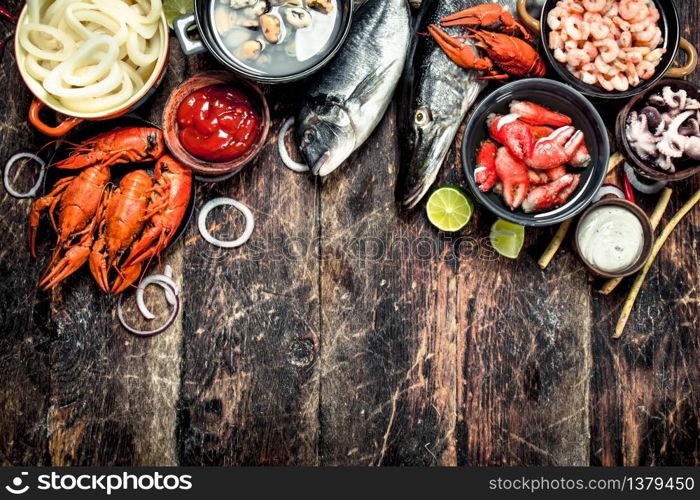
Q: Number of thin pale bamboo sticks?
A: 3